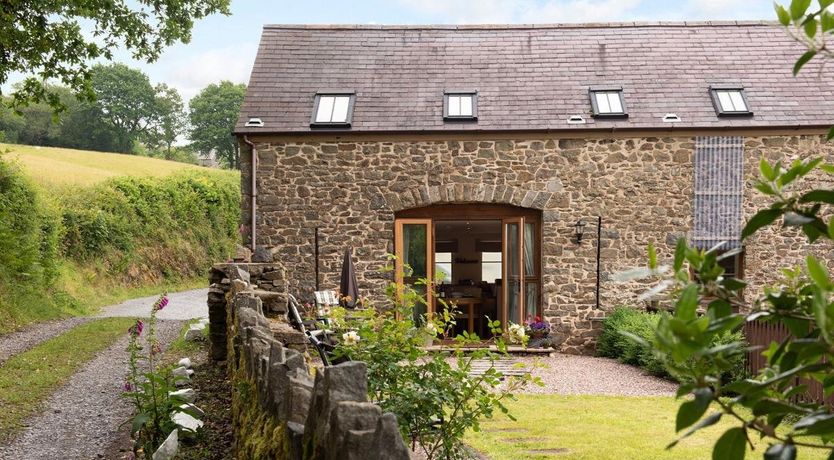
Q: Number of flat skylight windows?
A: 4